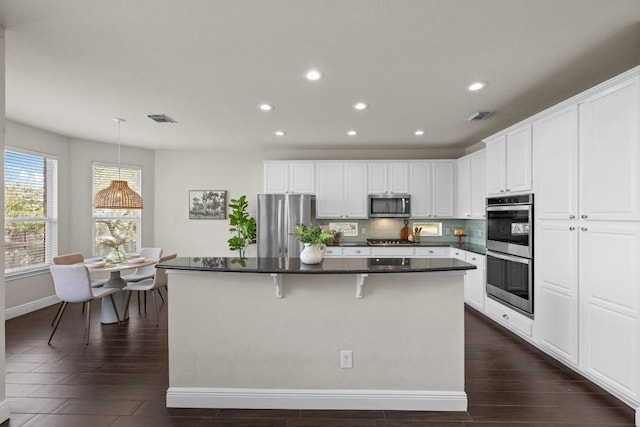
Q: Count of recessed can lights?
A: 7